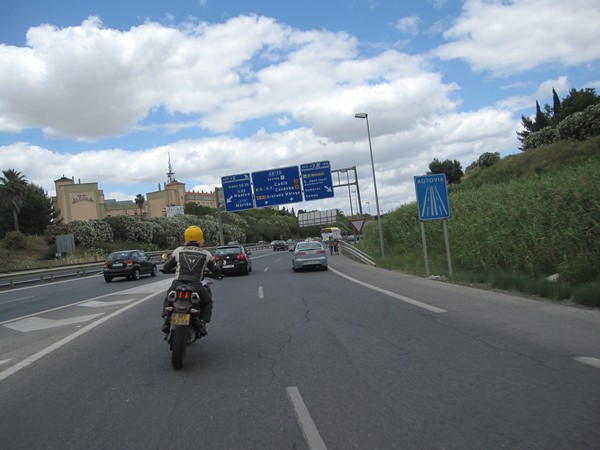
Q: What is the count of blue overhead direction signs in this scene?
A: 3